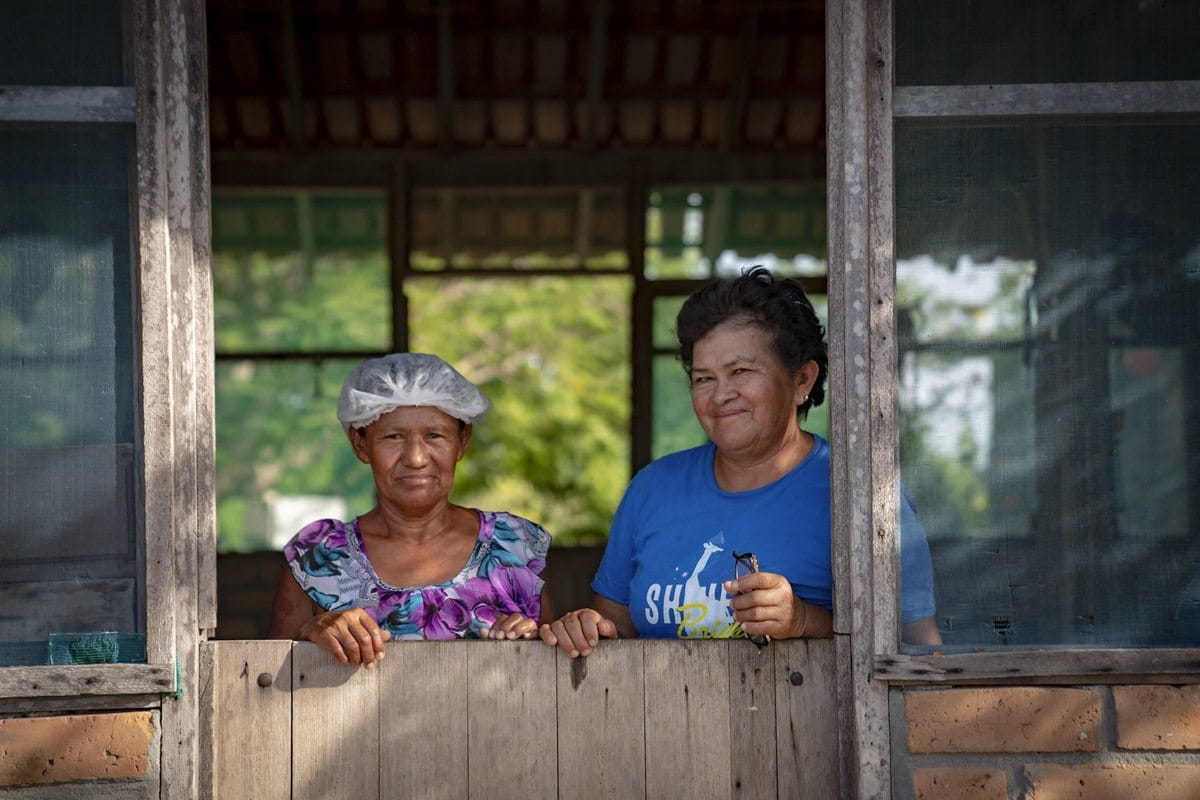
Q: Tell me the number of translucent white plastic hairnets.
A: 1